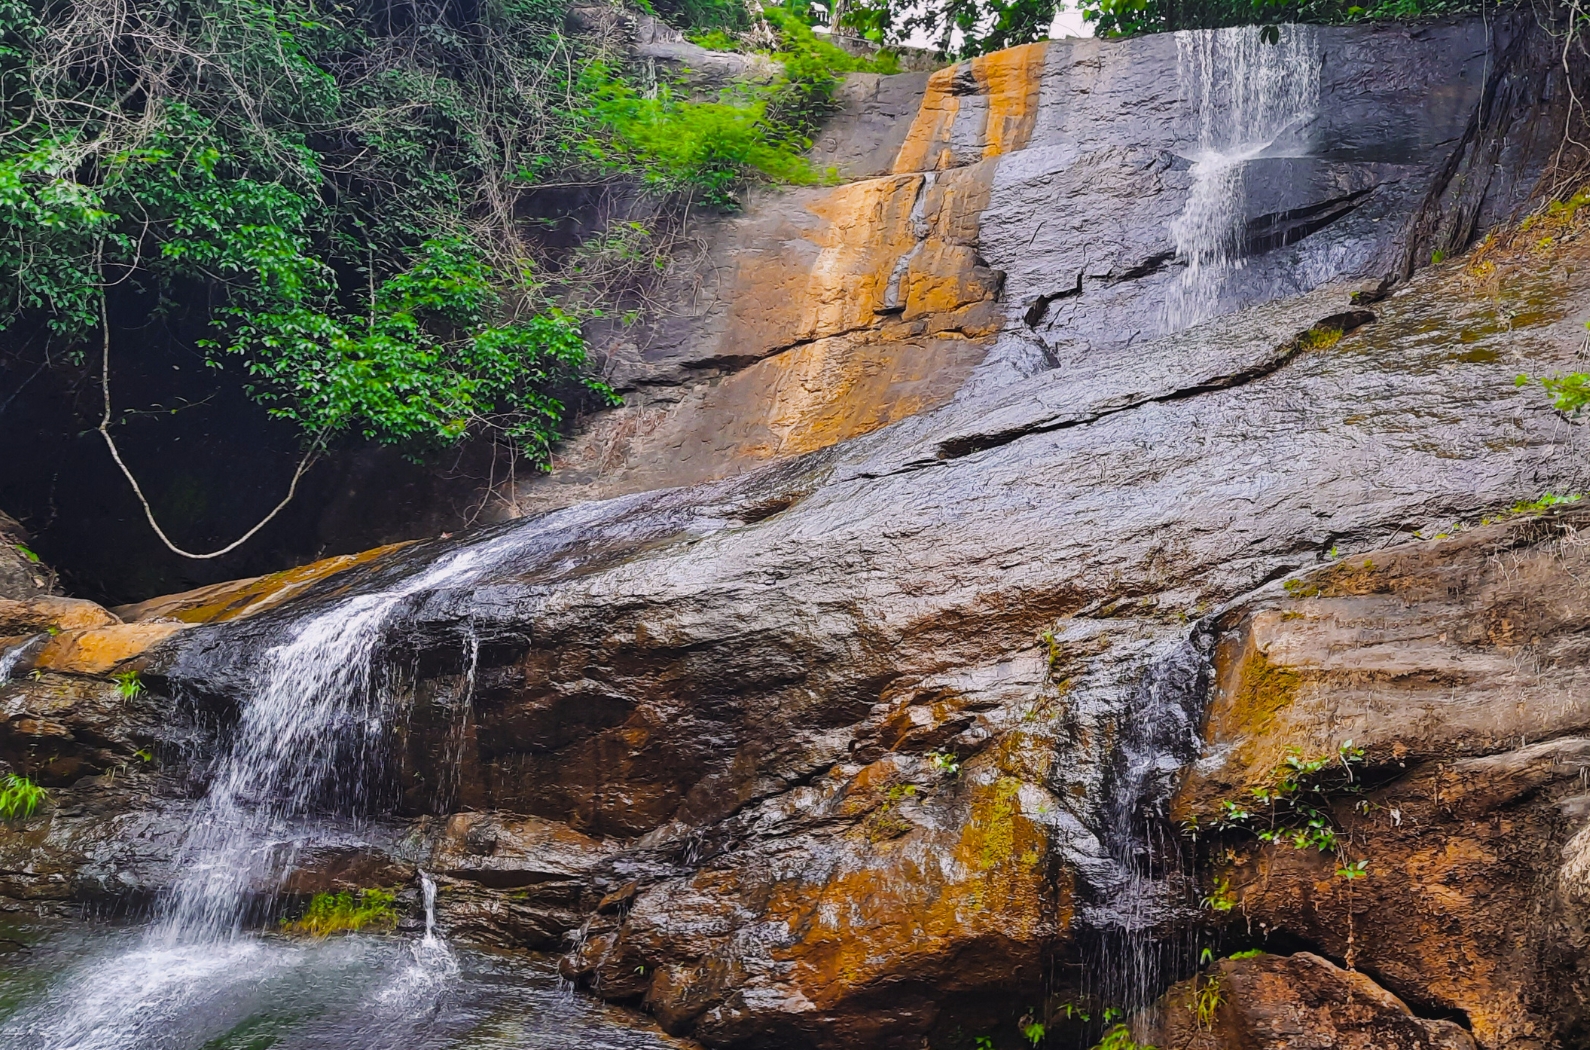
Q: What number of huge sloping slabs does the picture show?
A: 1